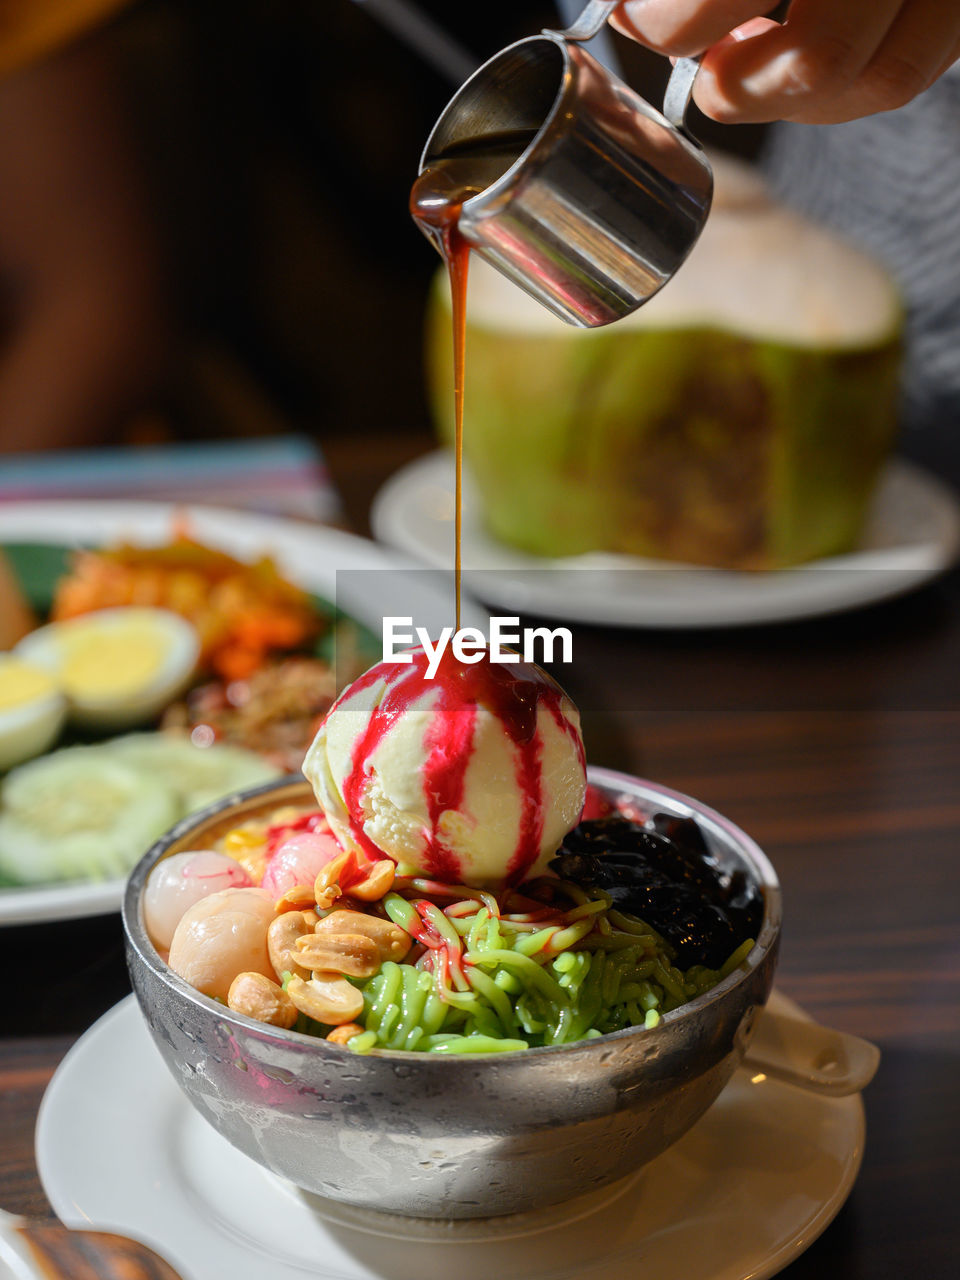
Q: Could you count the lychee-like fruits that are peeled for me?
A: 3